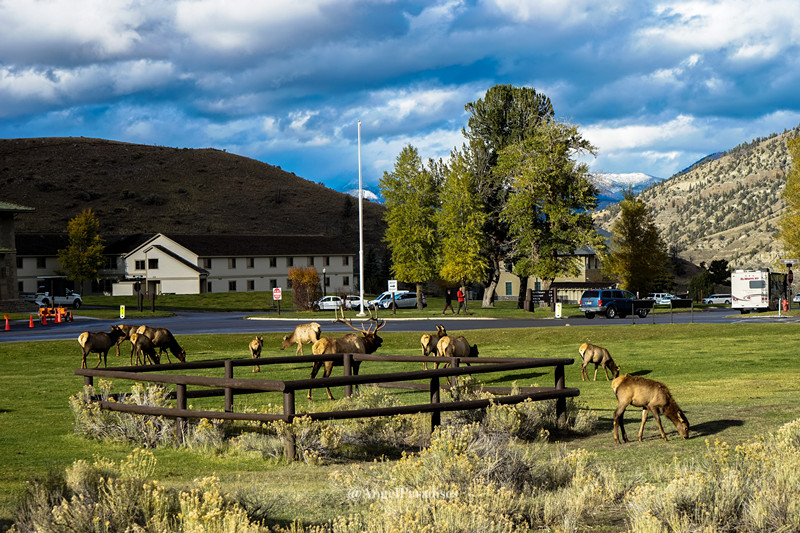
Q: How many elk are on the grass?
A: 11